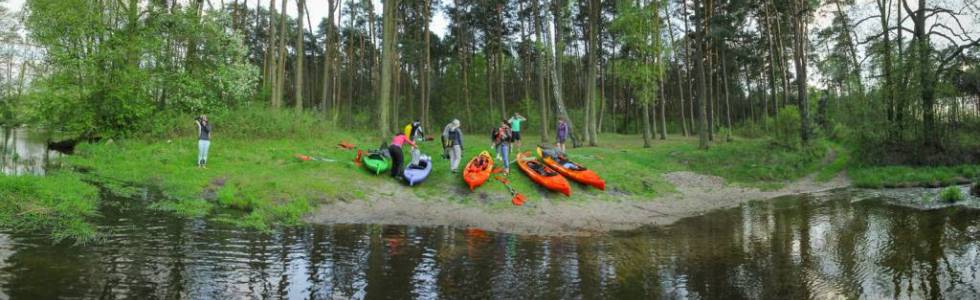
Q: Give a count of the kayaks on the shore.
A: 5